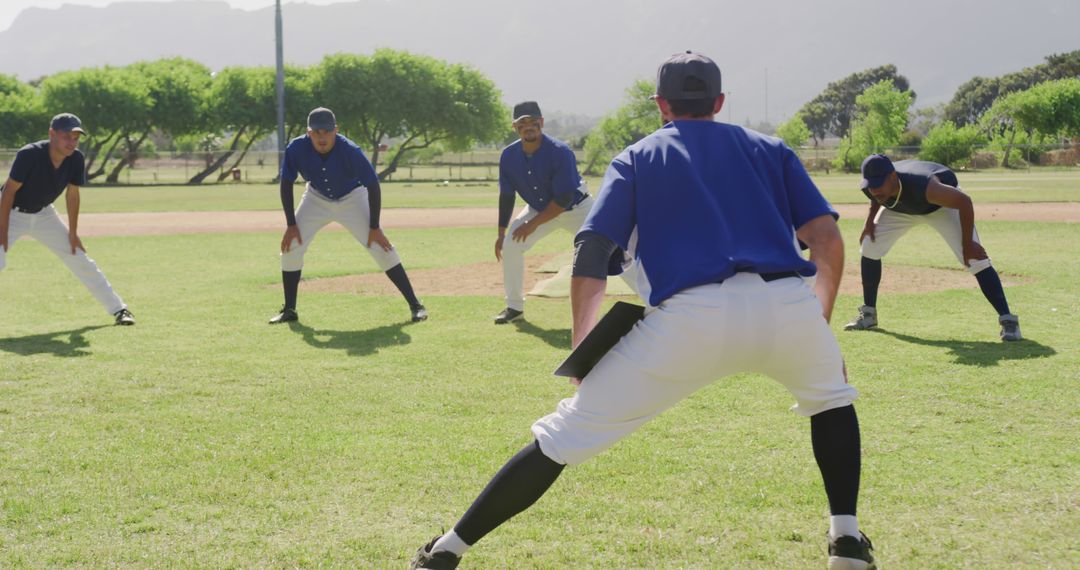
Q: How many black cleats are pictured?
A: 6